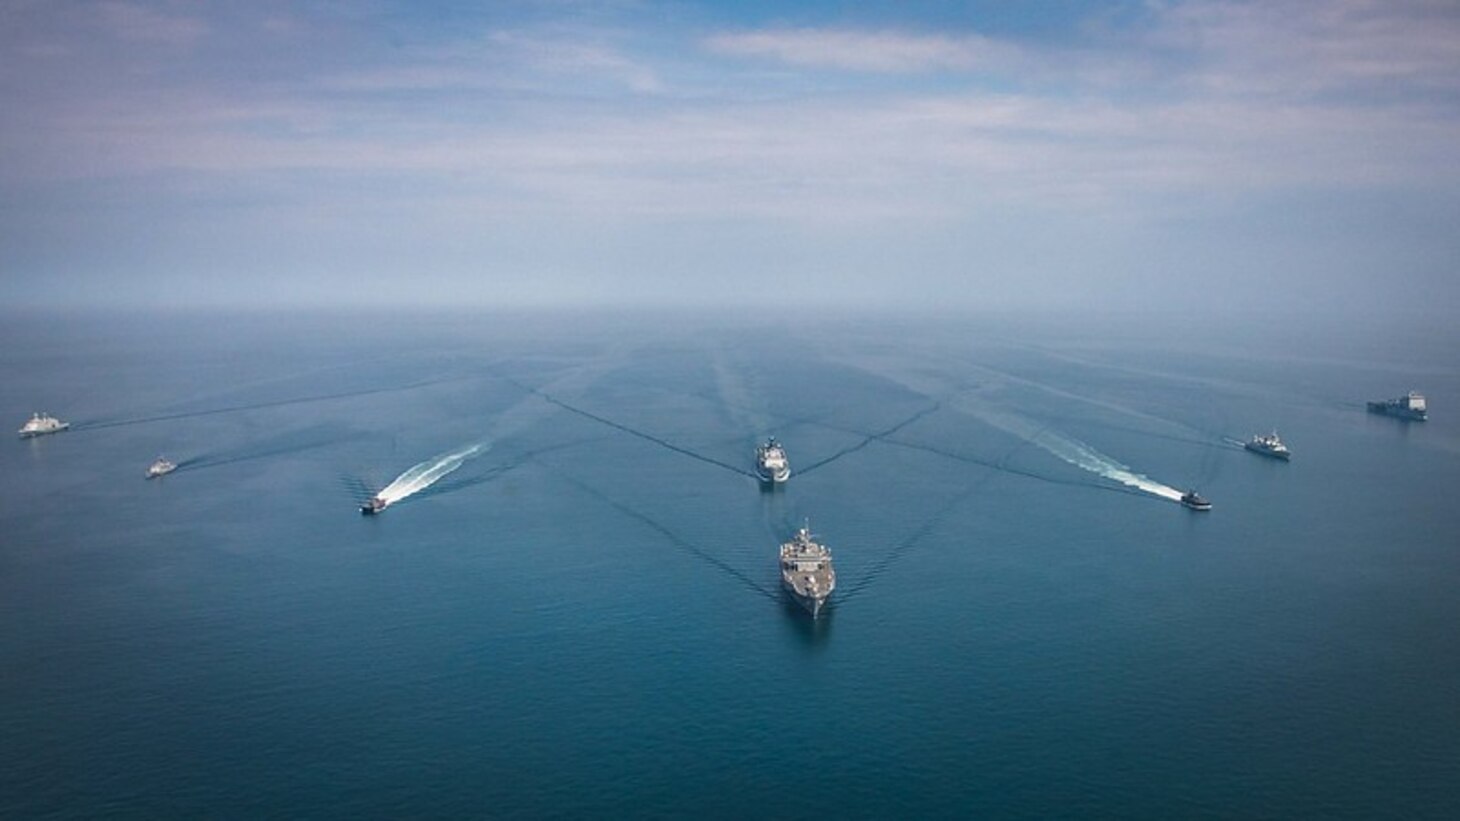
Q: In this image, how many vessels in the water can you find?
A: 8